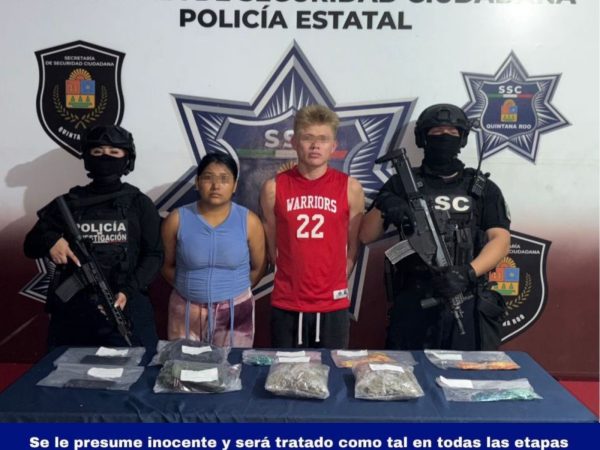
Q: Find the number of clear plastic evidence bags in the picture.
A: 10